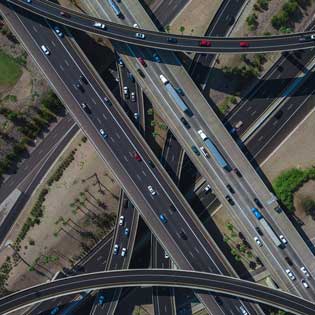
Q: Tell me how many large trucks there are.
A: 4